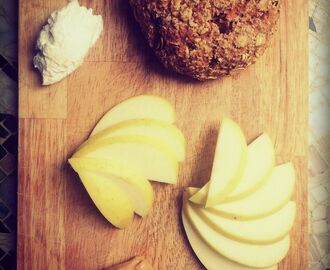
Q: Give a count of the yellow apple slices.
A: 11